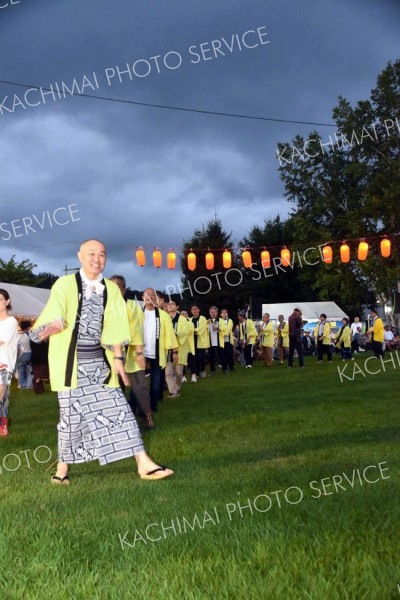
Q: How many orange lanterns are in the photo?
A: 13